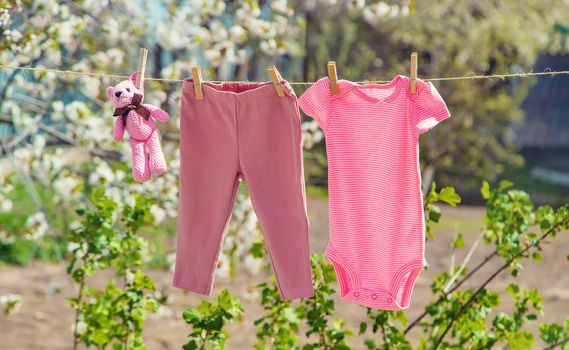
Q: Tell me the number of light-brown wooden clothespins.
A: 5